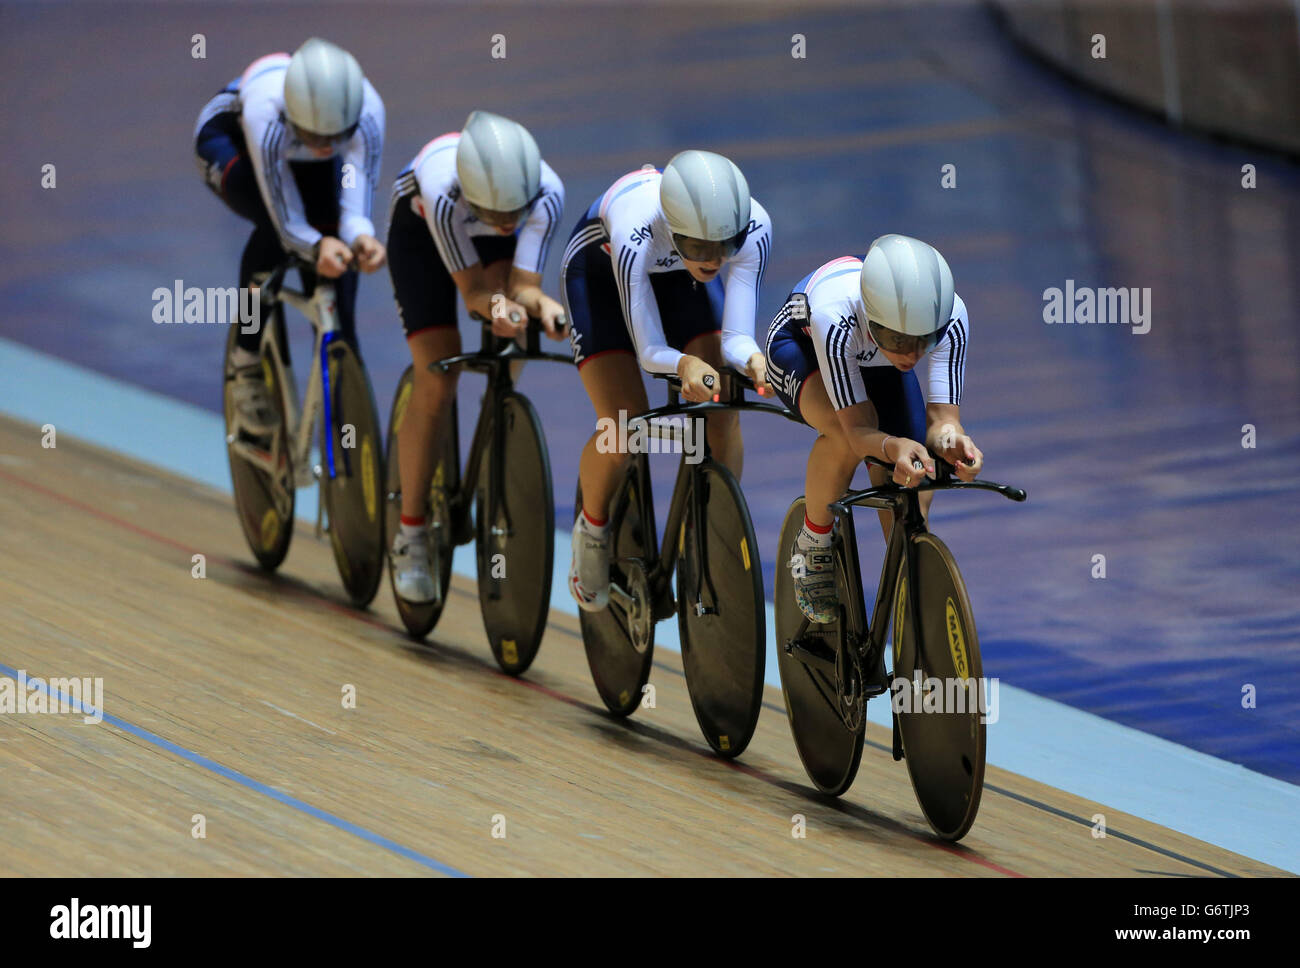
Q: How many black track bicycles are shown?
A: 3